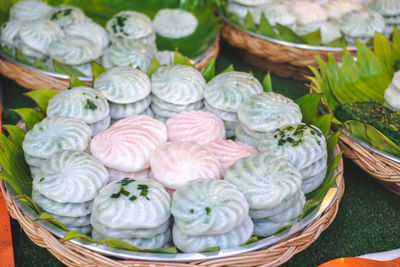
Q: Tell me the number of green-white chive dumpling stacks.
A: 11